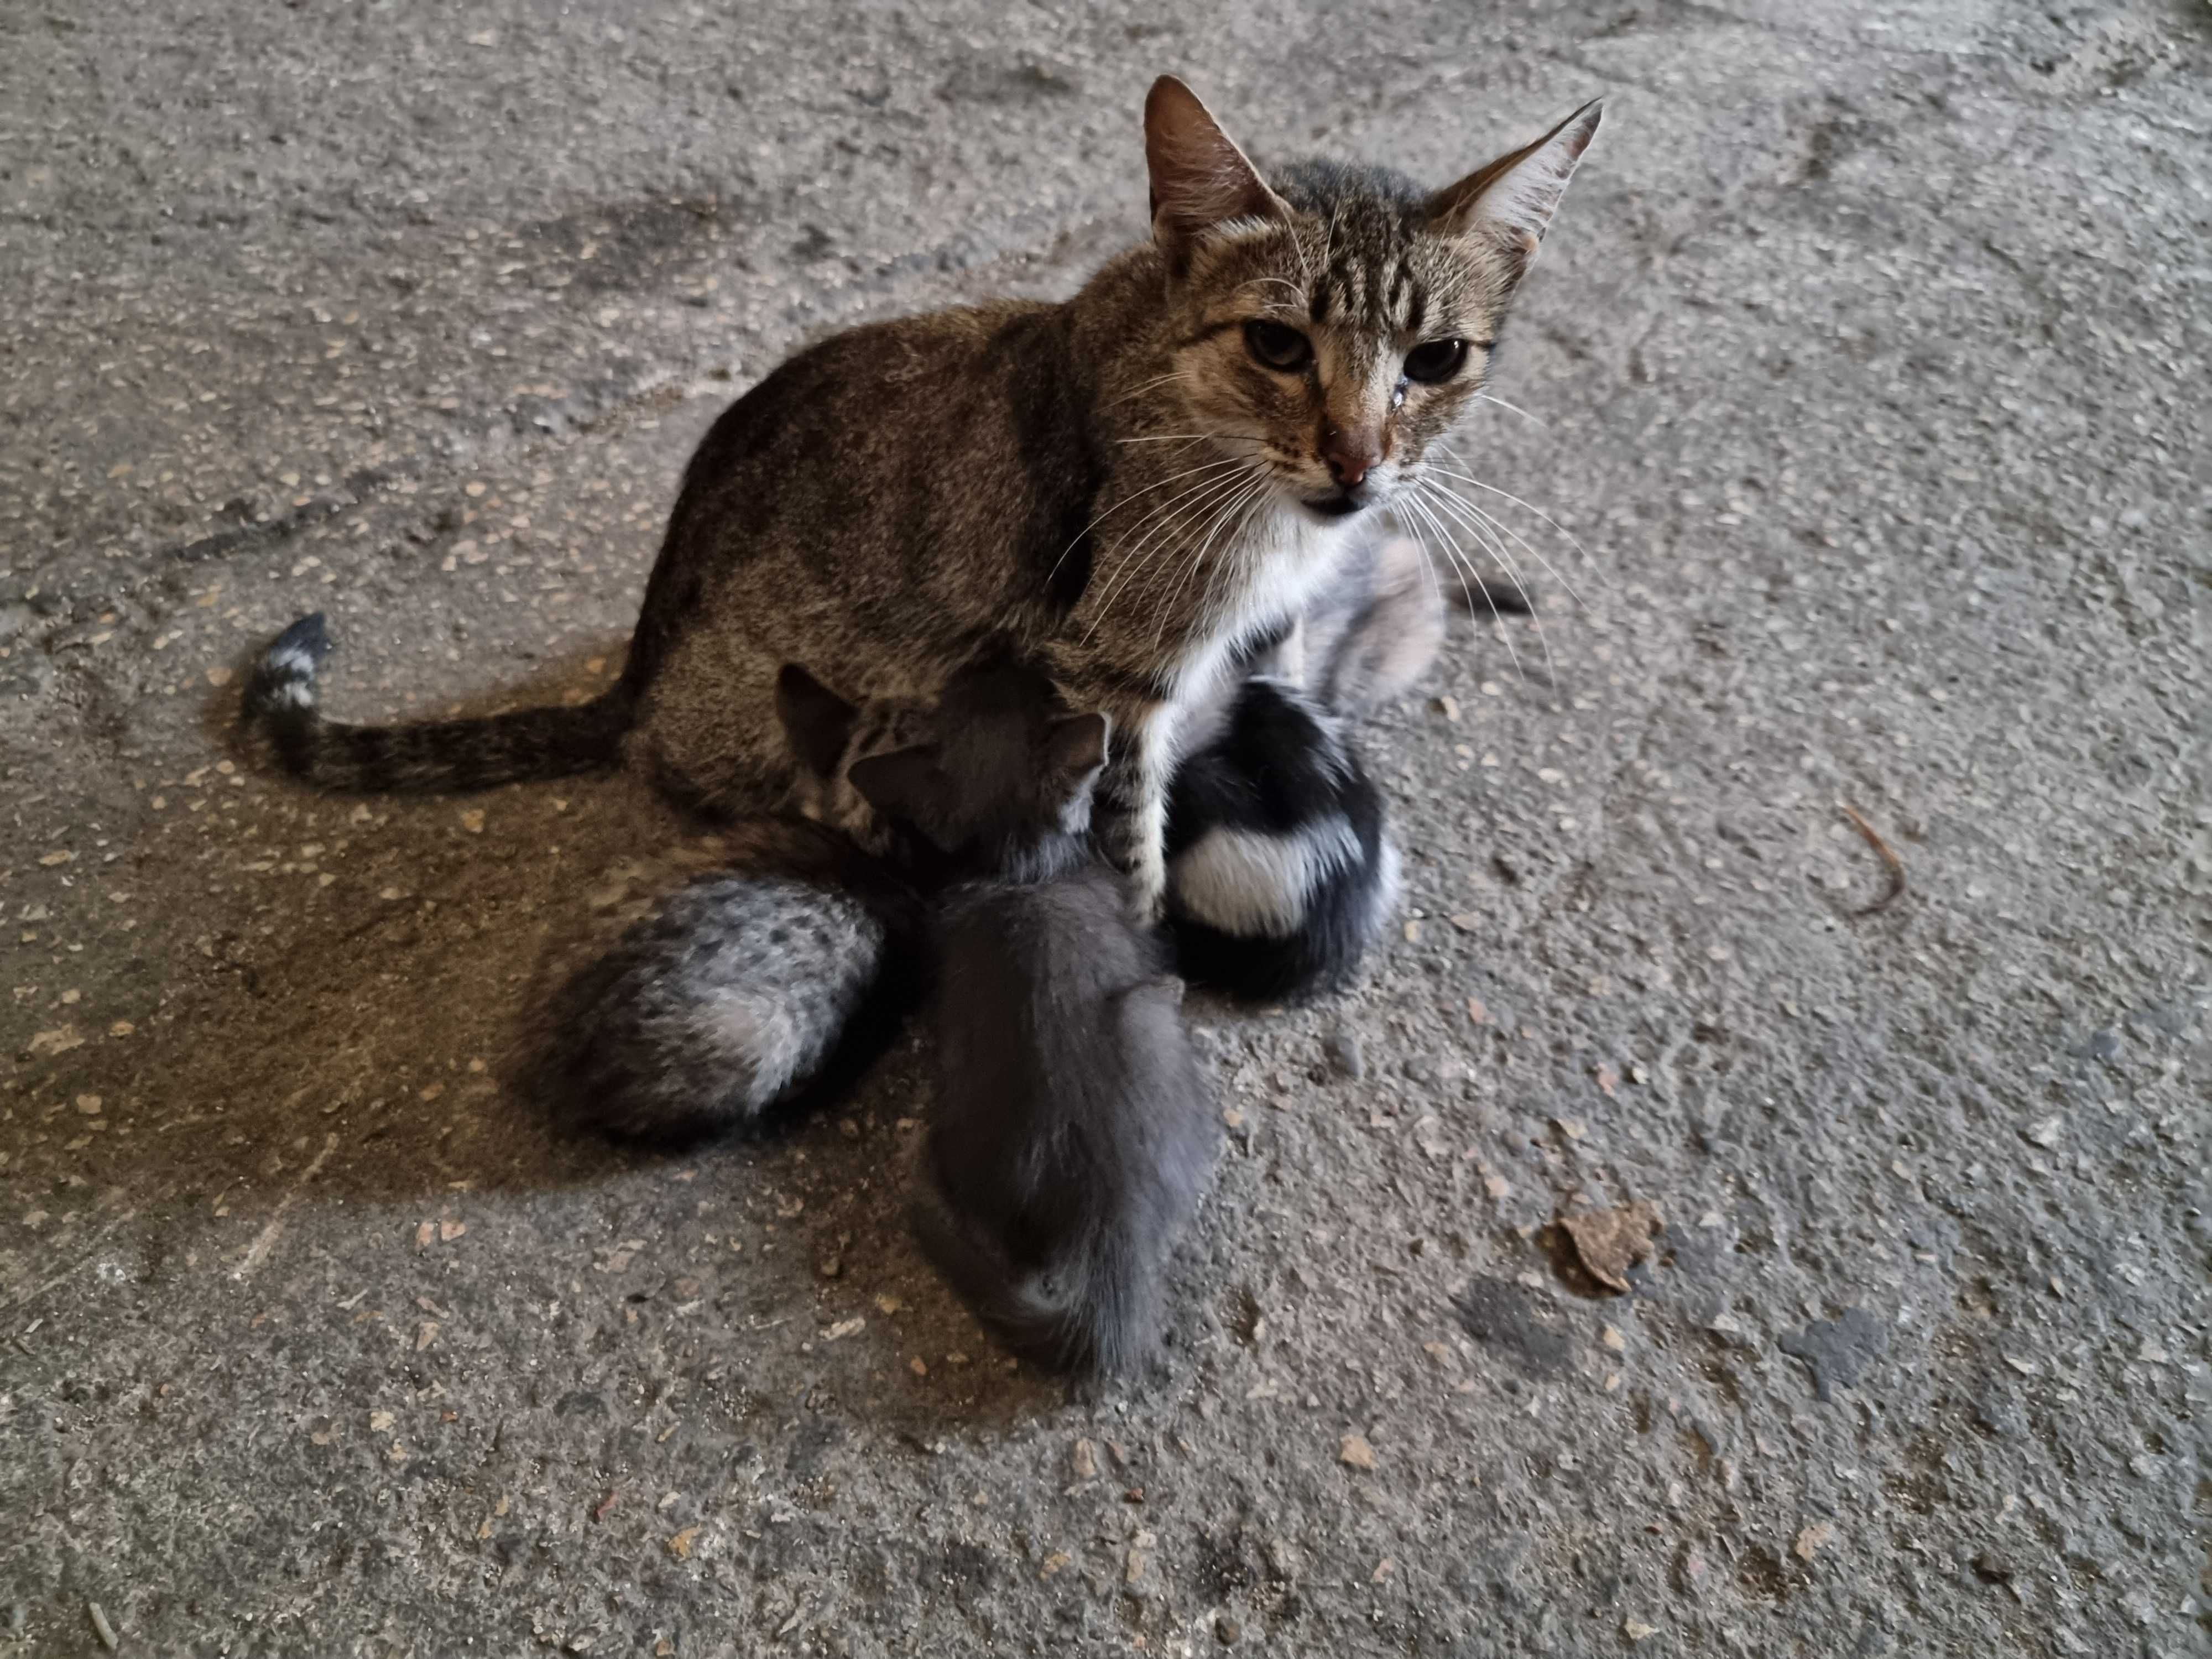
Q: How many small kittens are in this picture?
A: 4